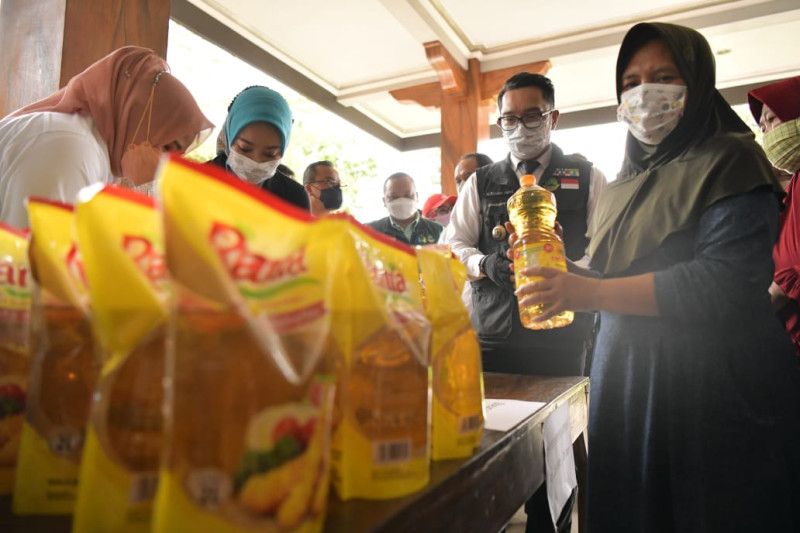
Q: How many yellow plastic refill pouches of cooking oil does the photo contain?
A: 6